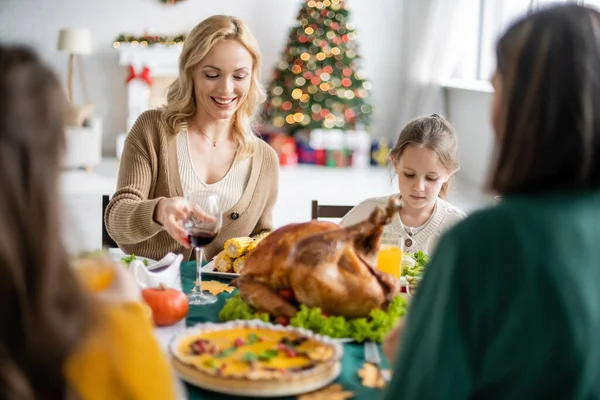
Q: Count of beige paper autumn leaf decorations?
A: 3